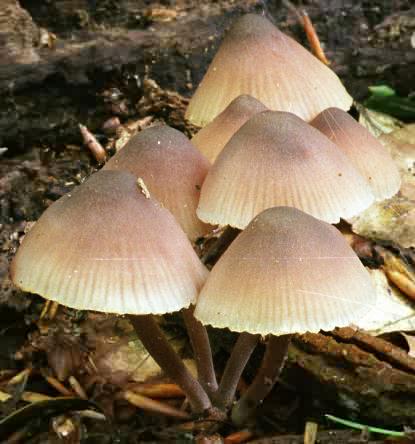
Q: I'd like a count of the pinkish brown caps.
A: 7